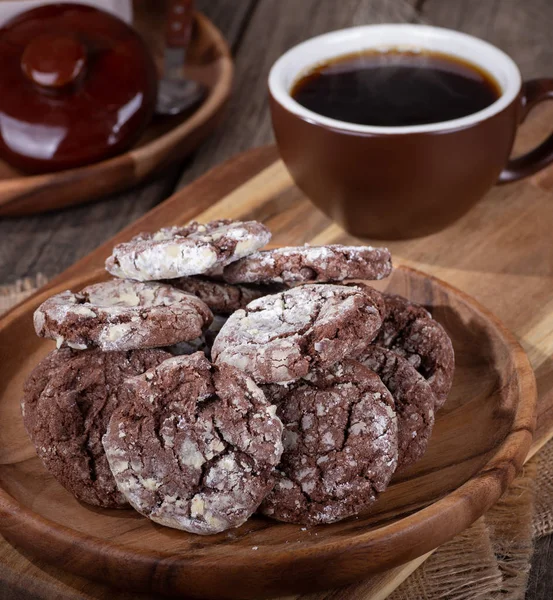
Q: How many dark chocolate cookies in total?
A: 10